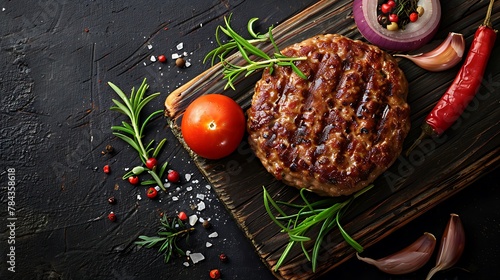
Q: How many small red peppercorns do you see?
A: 14